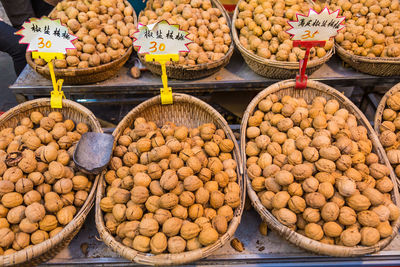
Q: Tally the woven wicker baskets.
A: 8